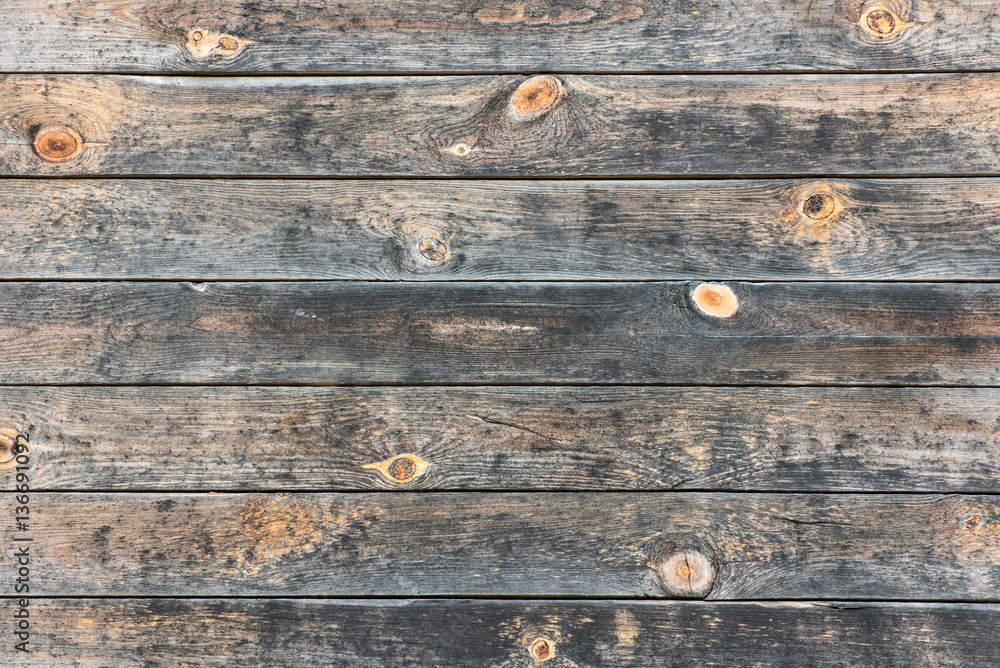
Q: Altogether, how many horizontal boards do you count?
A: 7